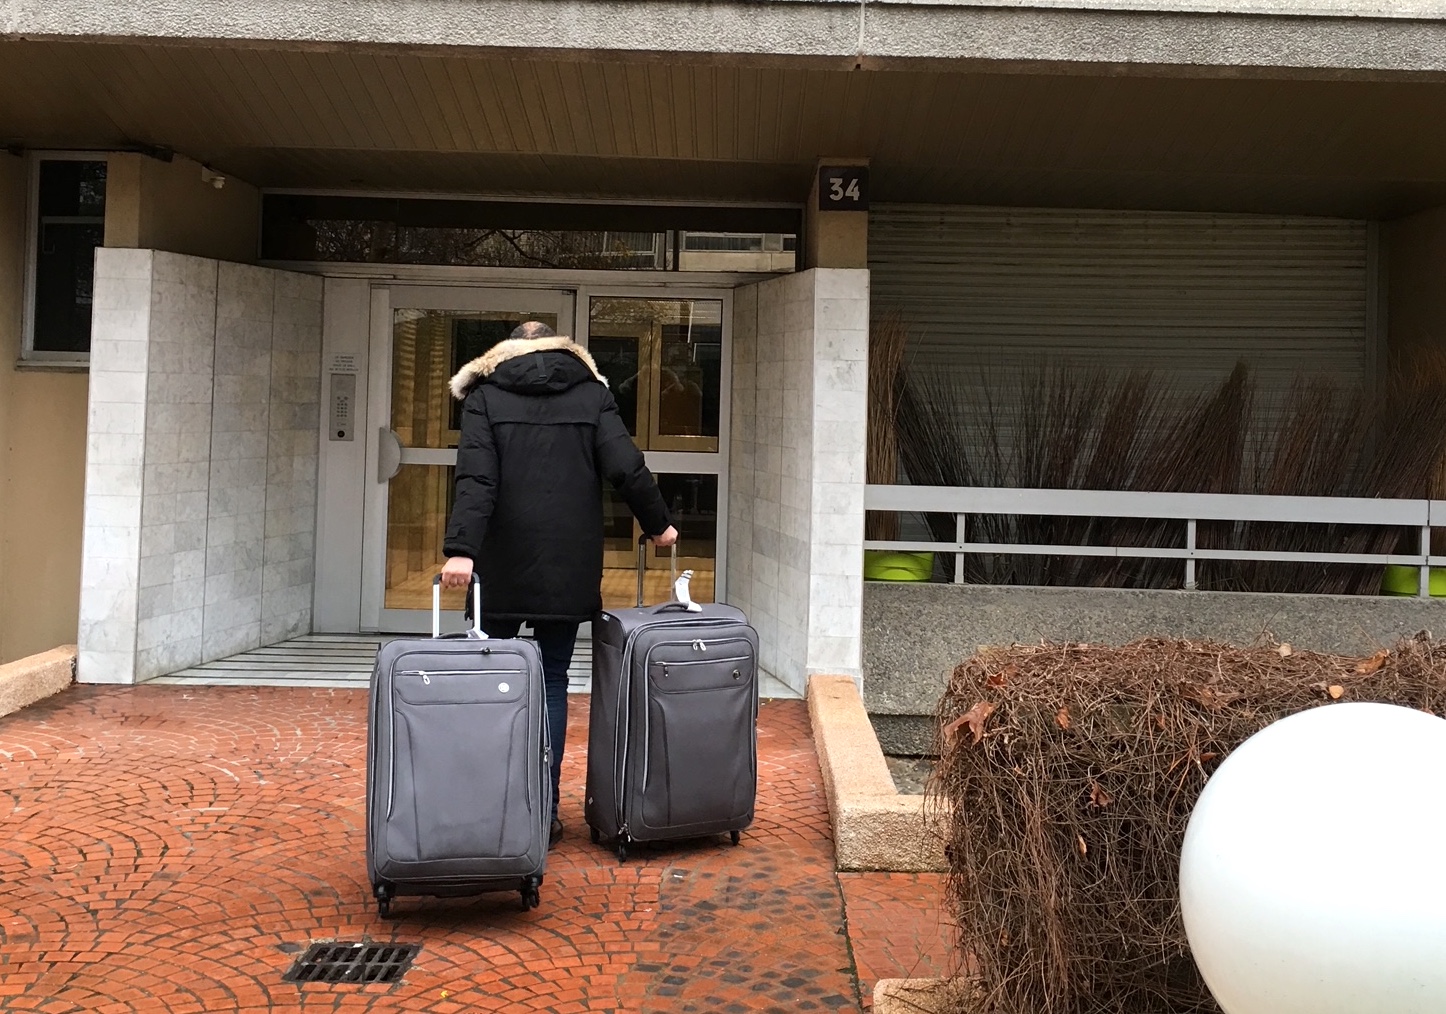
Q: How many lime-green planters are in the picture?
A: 2